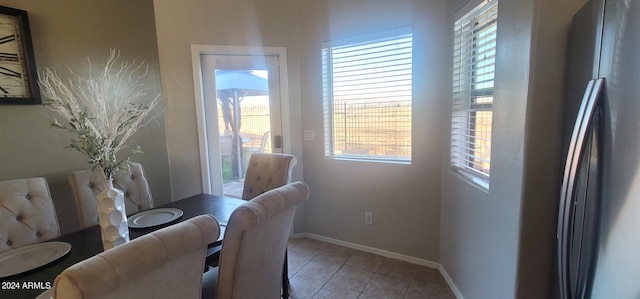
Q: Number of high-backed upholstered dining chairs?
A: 5